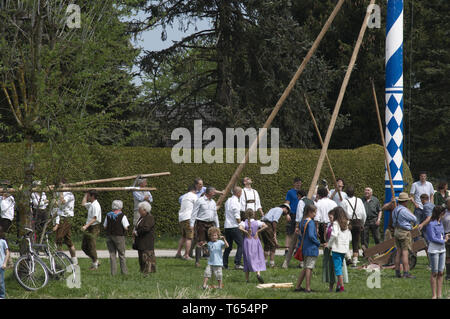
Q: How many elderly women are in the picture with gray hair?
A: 2